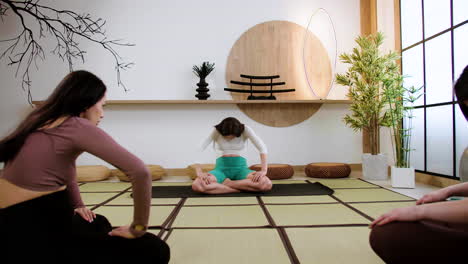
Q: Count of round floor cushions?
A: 5